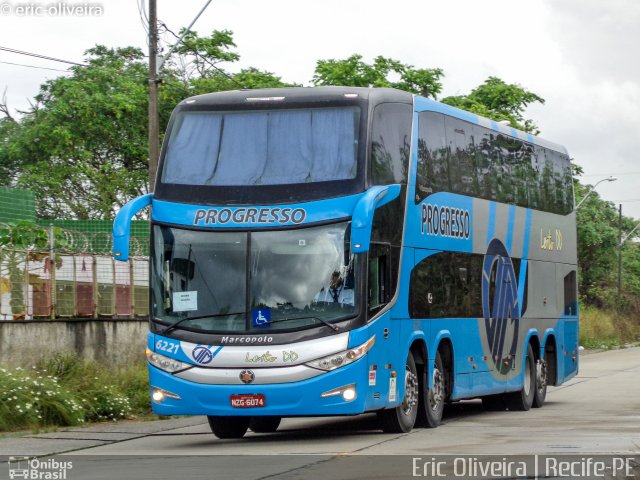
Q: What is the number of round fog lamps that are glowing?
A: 2